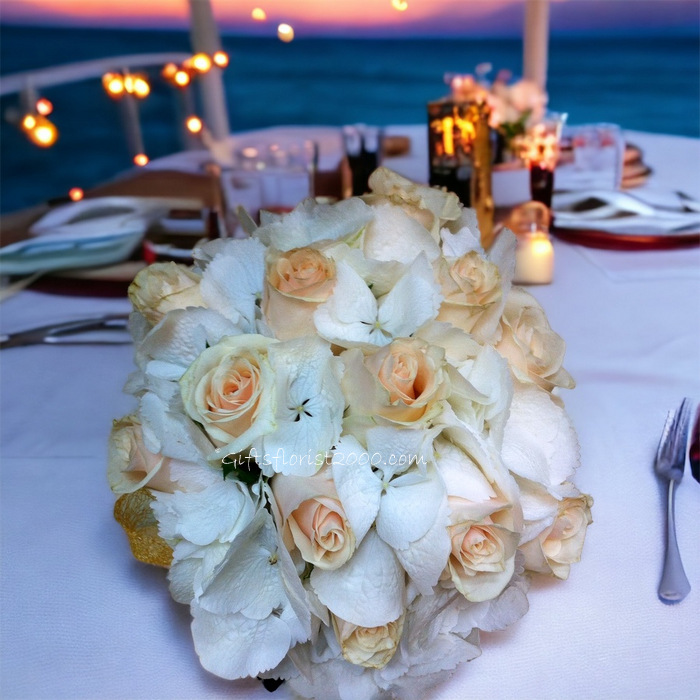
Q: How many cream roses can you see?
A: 12